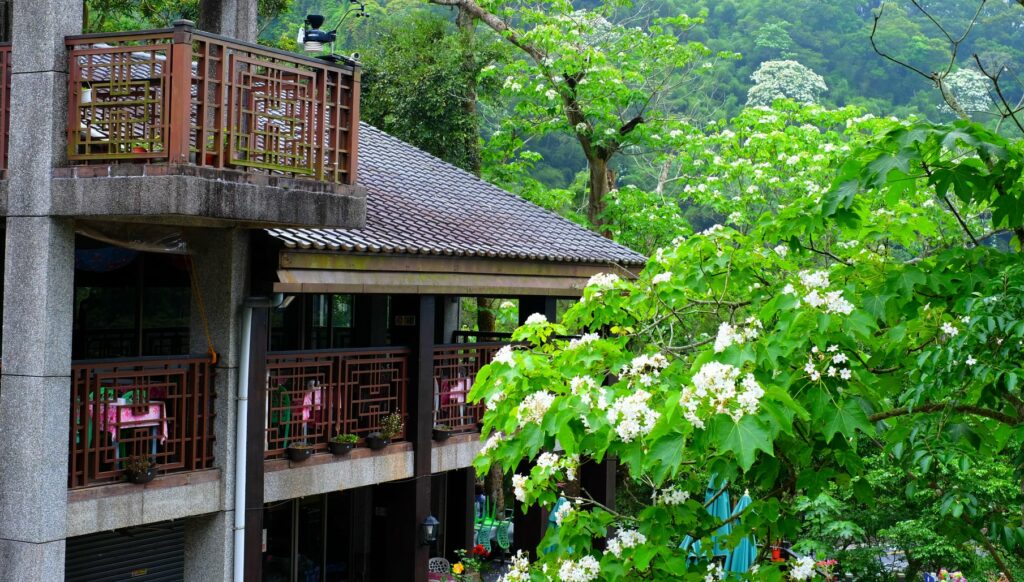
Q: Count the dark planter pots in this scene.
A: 5